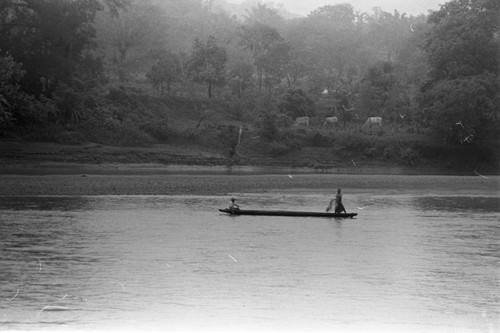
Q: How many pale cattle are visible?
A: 3